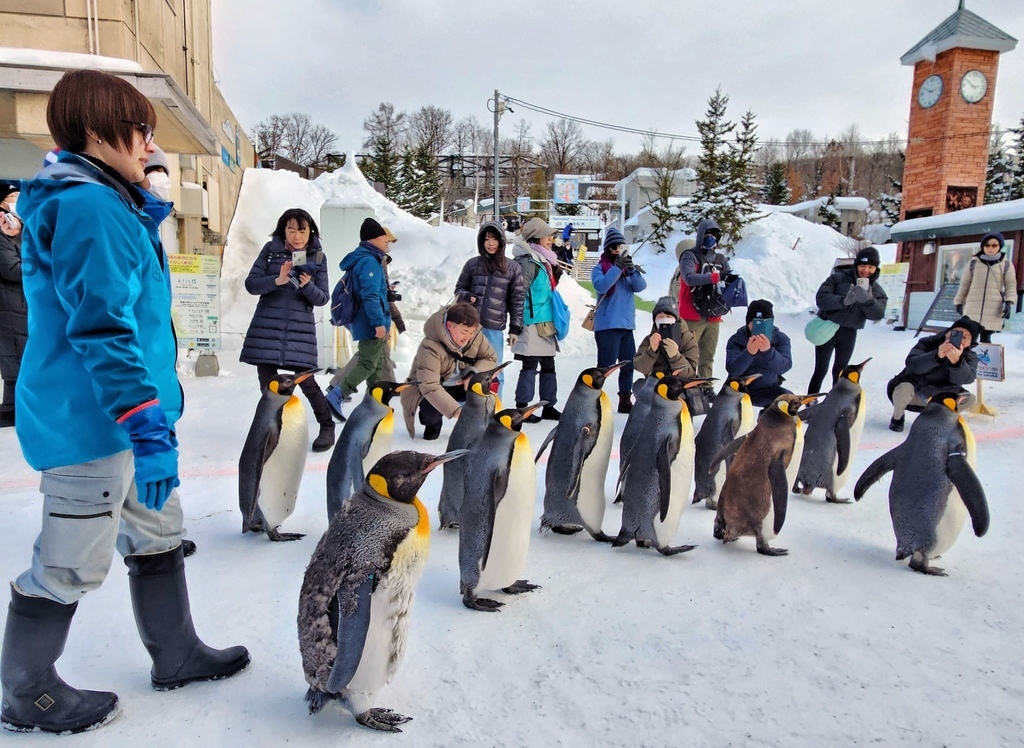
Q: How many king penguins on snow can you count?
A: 12